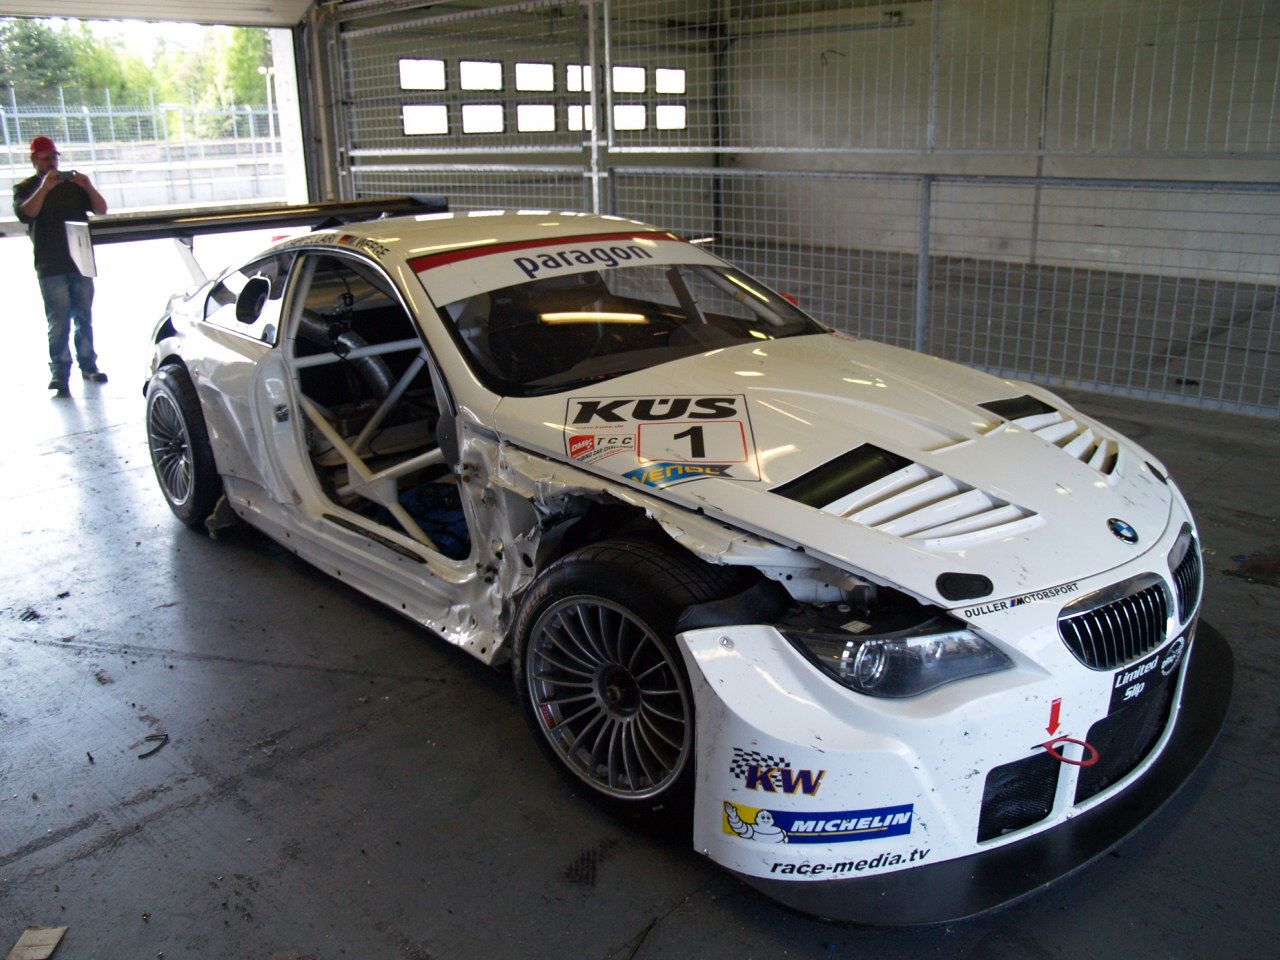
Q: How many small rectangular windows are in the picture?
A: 12